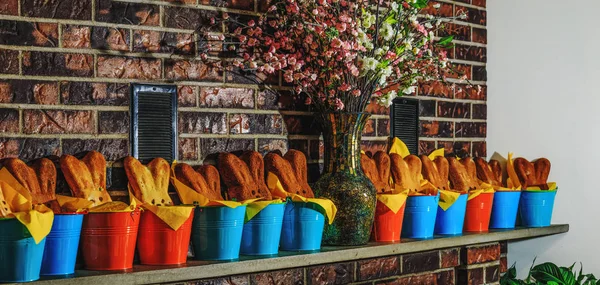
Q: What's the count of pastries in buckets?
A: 13